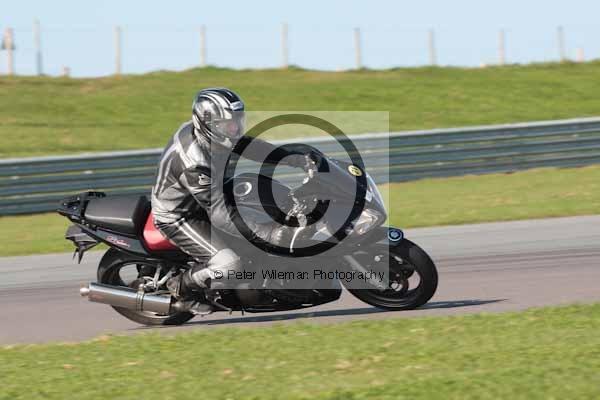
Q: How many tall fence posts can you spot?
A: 9